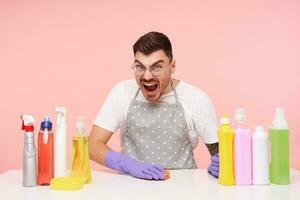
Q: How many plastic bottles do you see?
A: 8